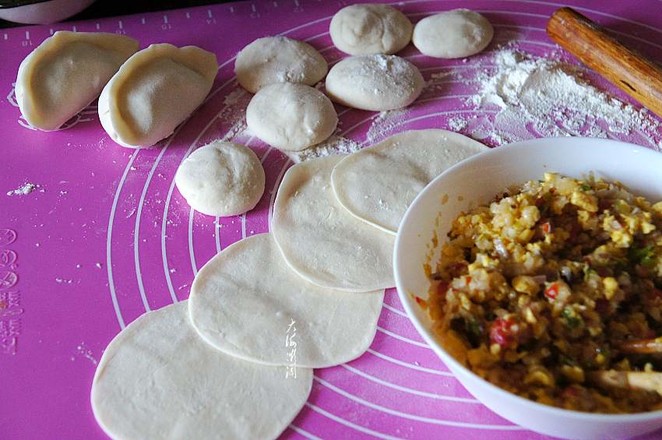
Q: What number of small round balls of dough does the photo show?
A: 6